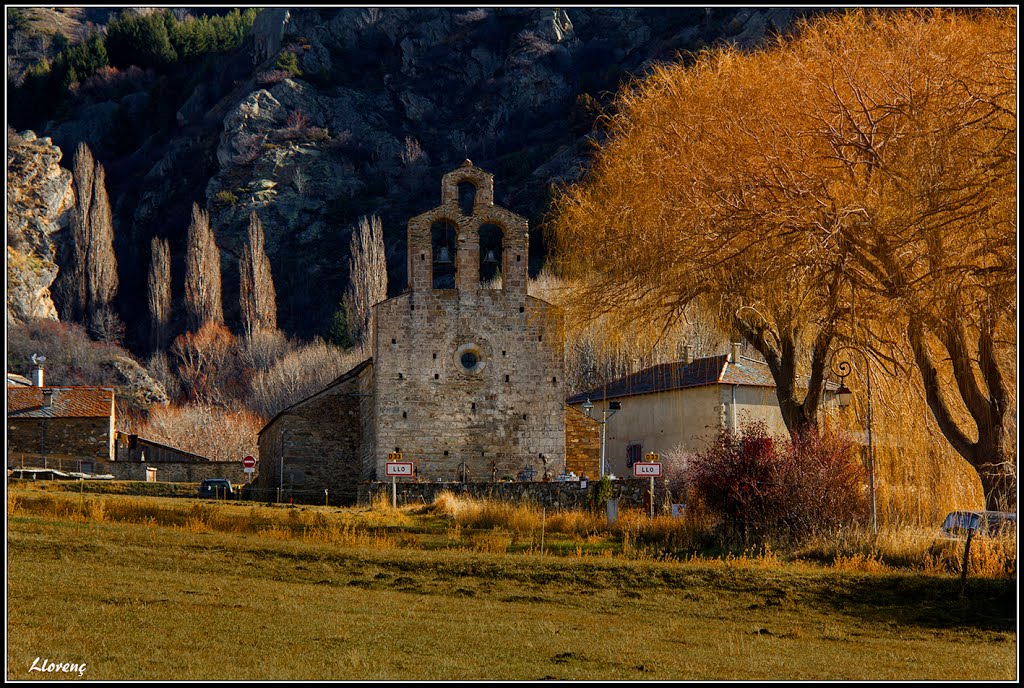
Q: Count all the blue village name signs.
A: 0